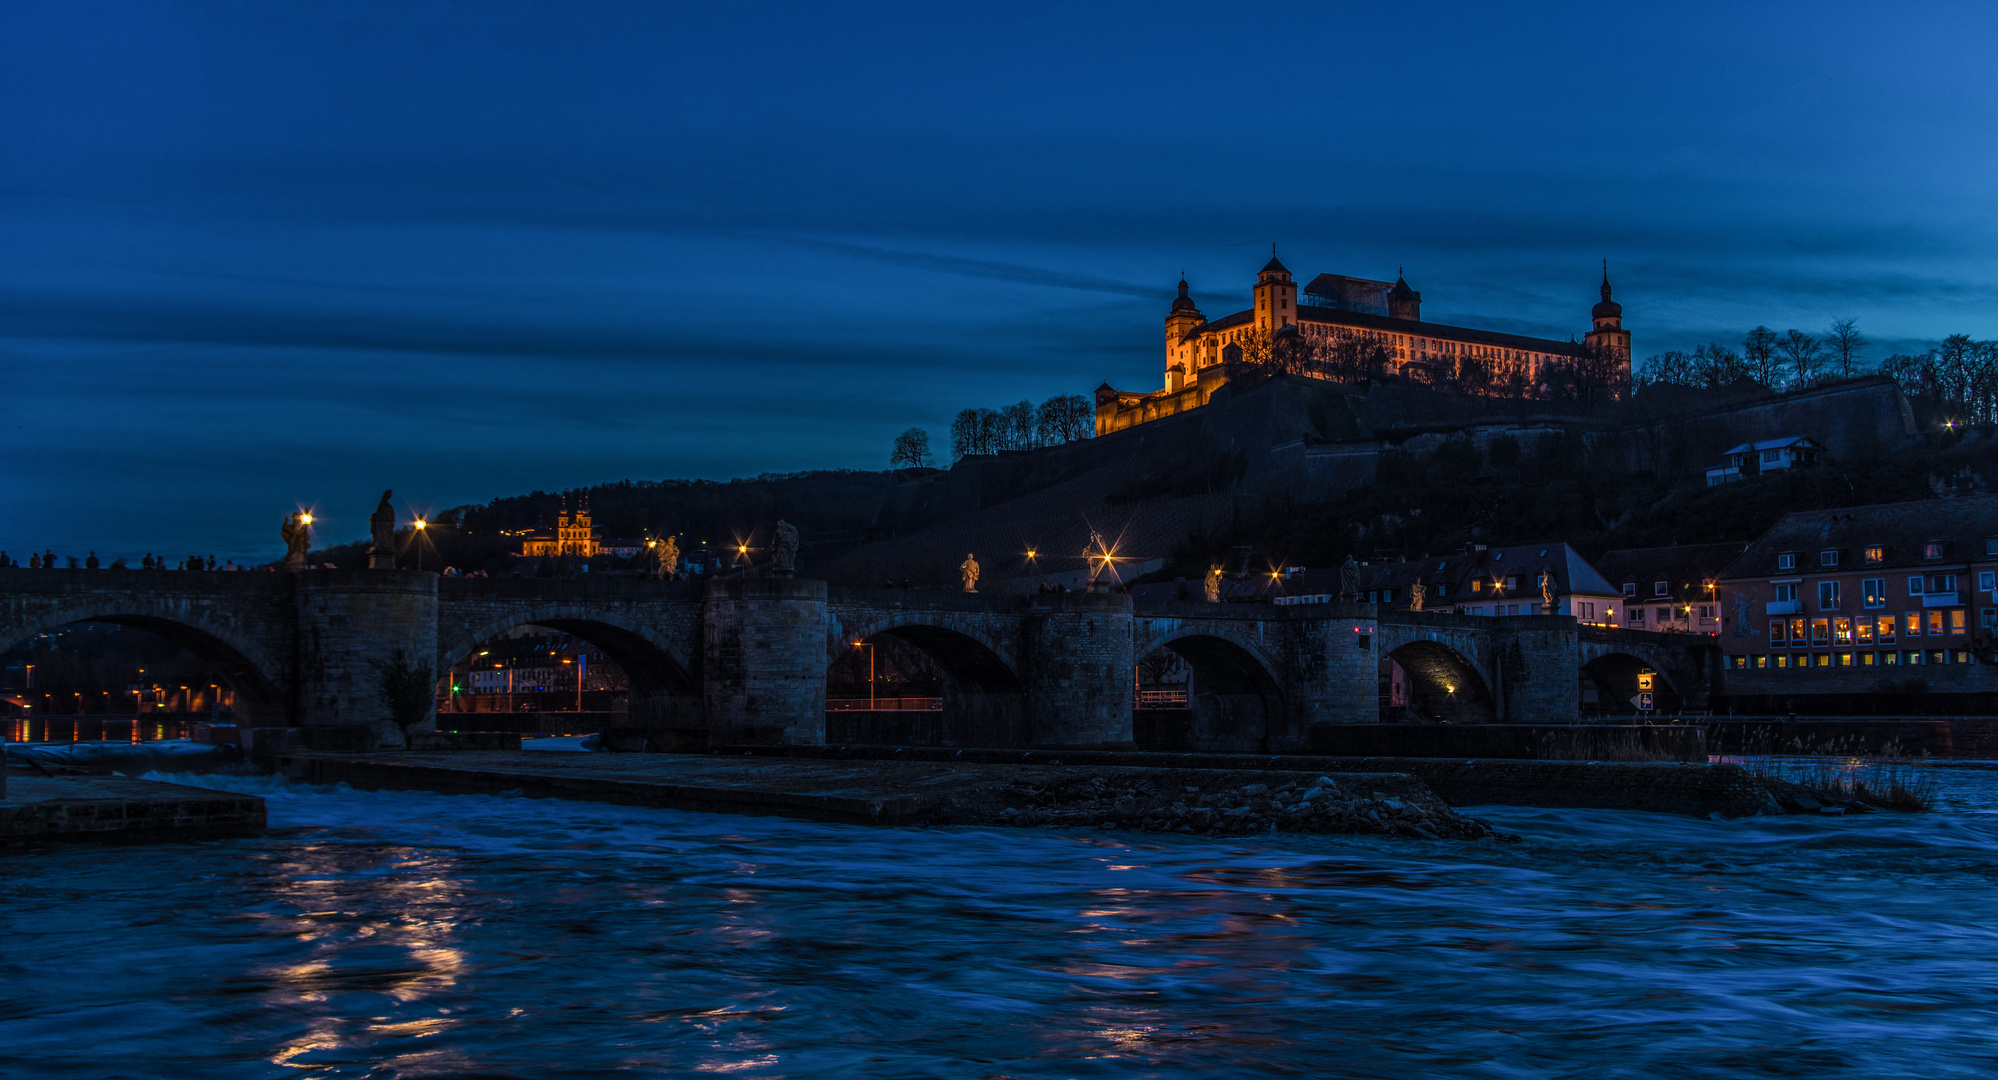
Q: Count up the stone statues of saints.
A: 10